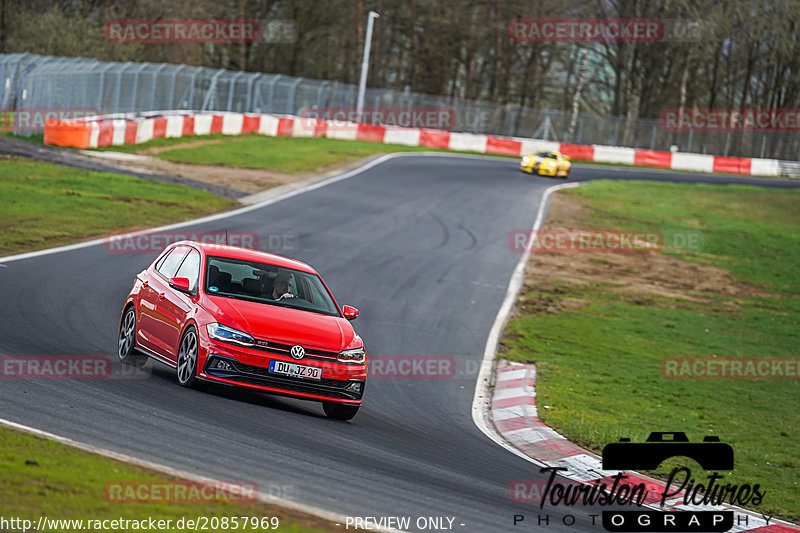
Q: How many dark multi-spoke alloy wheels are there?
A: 2